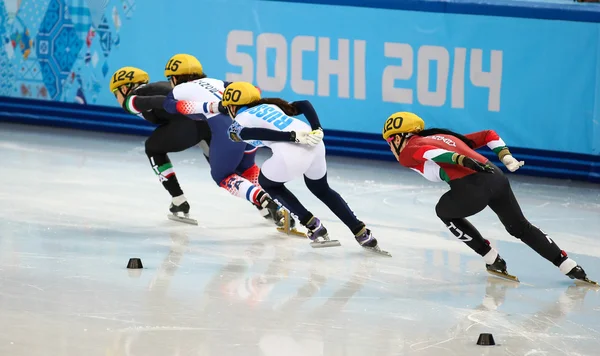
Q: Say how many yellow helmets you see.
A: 4